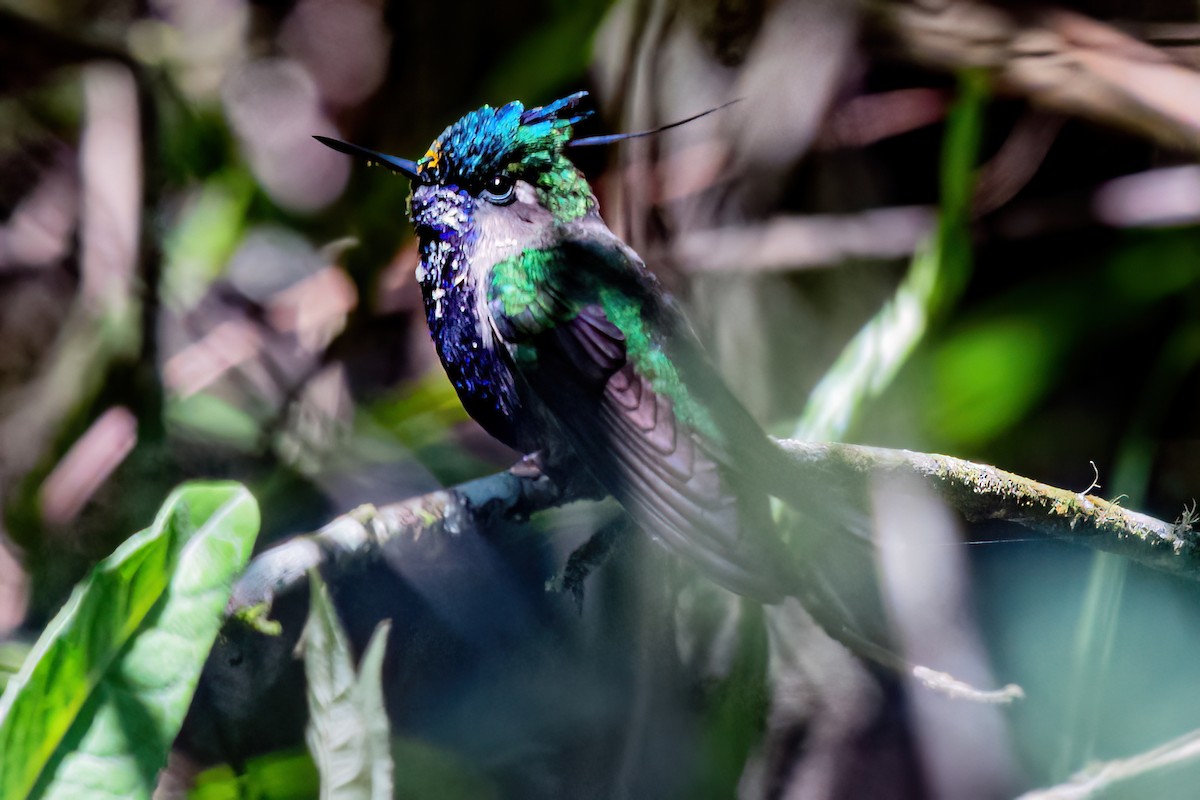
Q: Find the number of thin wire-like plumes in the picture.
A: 1